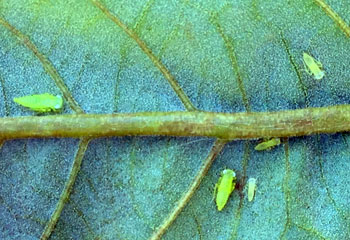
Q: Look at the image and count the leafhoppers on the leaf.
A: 5